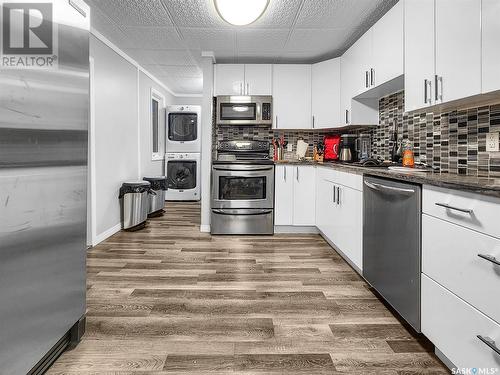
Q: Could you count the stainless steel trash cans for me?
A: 2